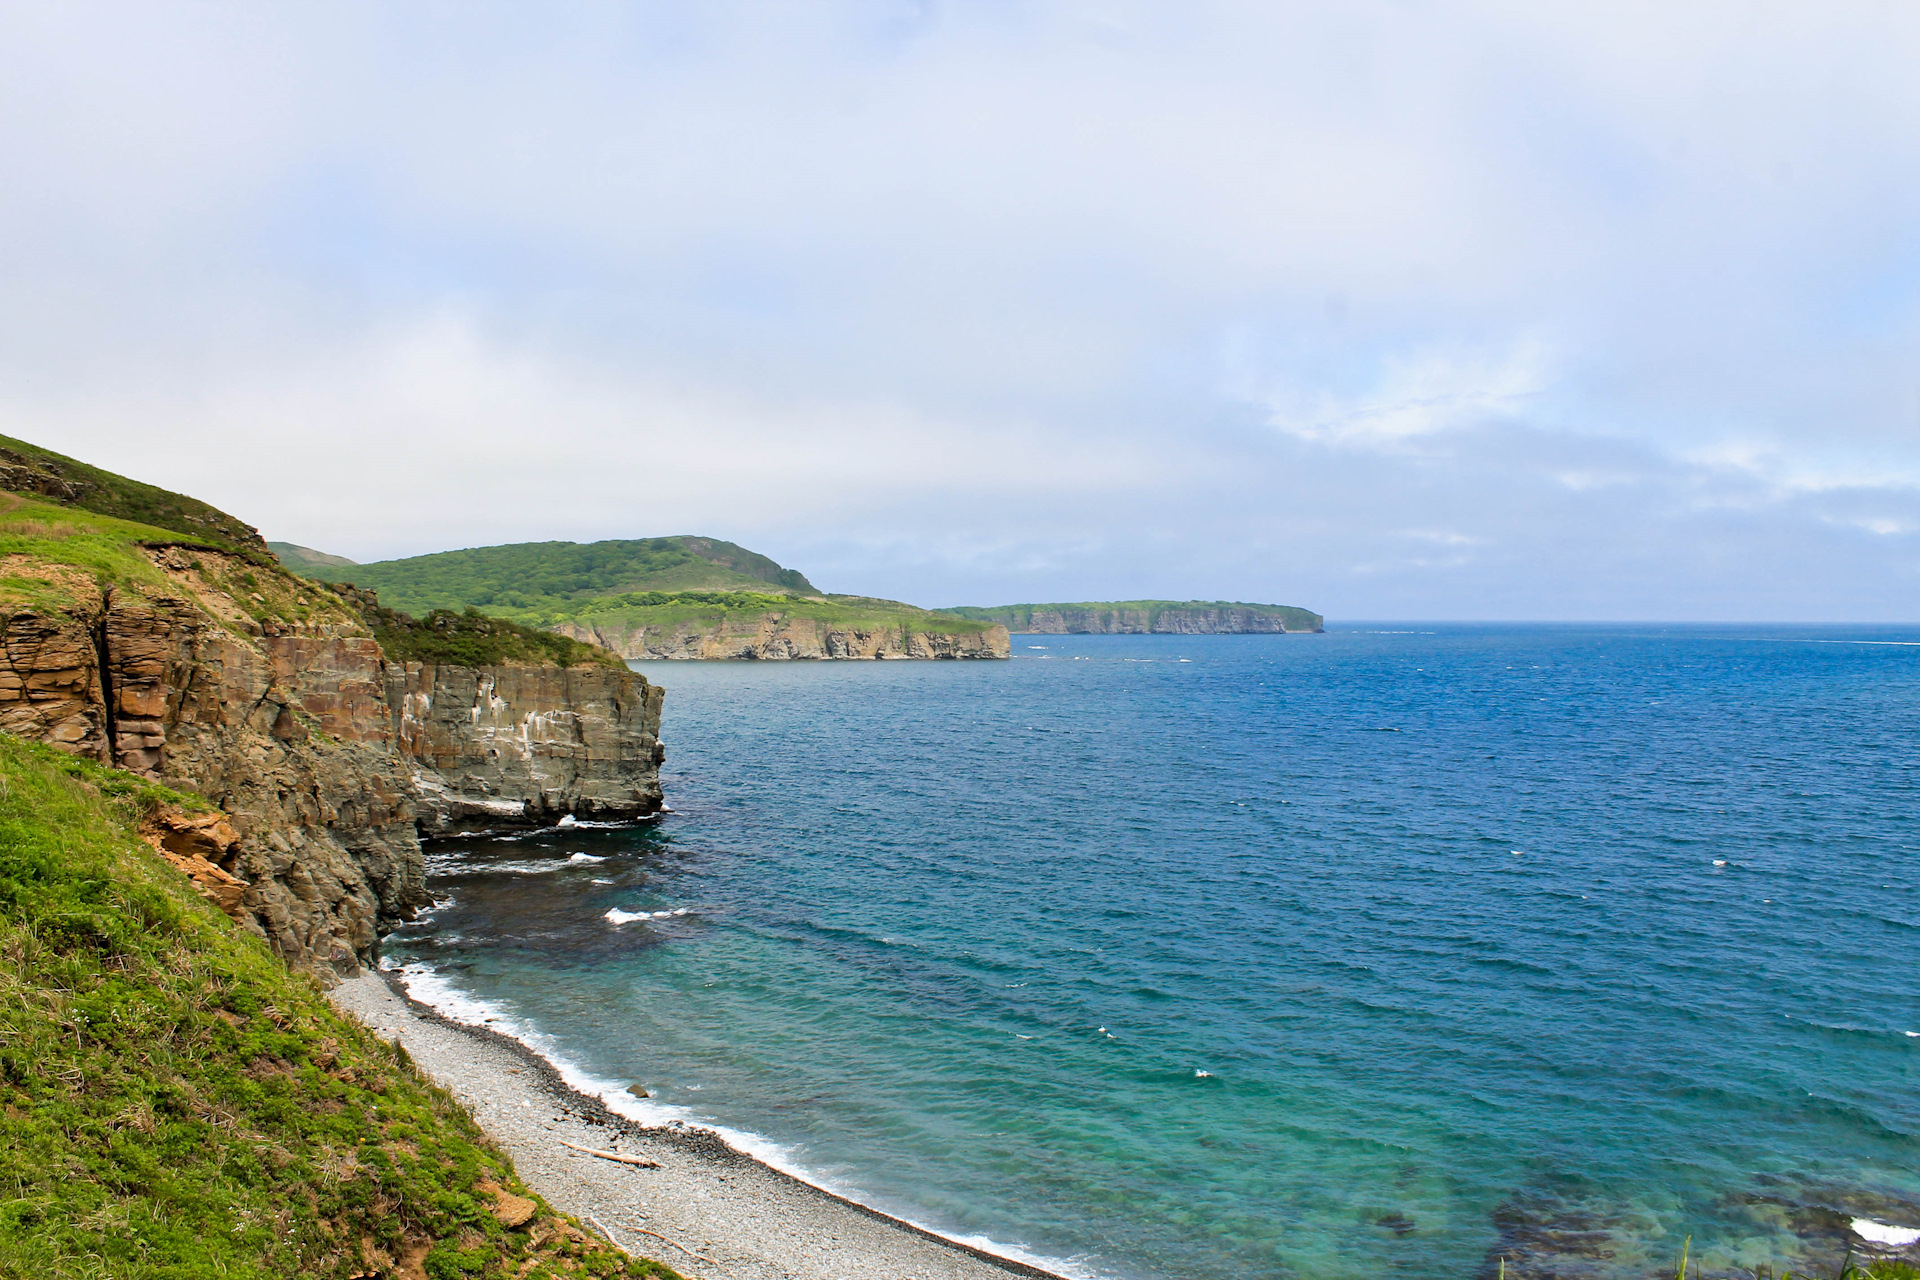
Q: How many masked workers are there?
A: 0